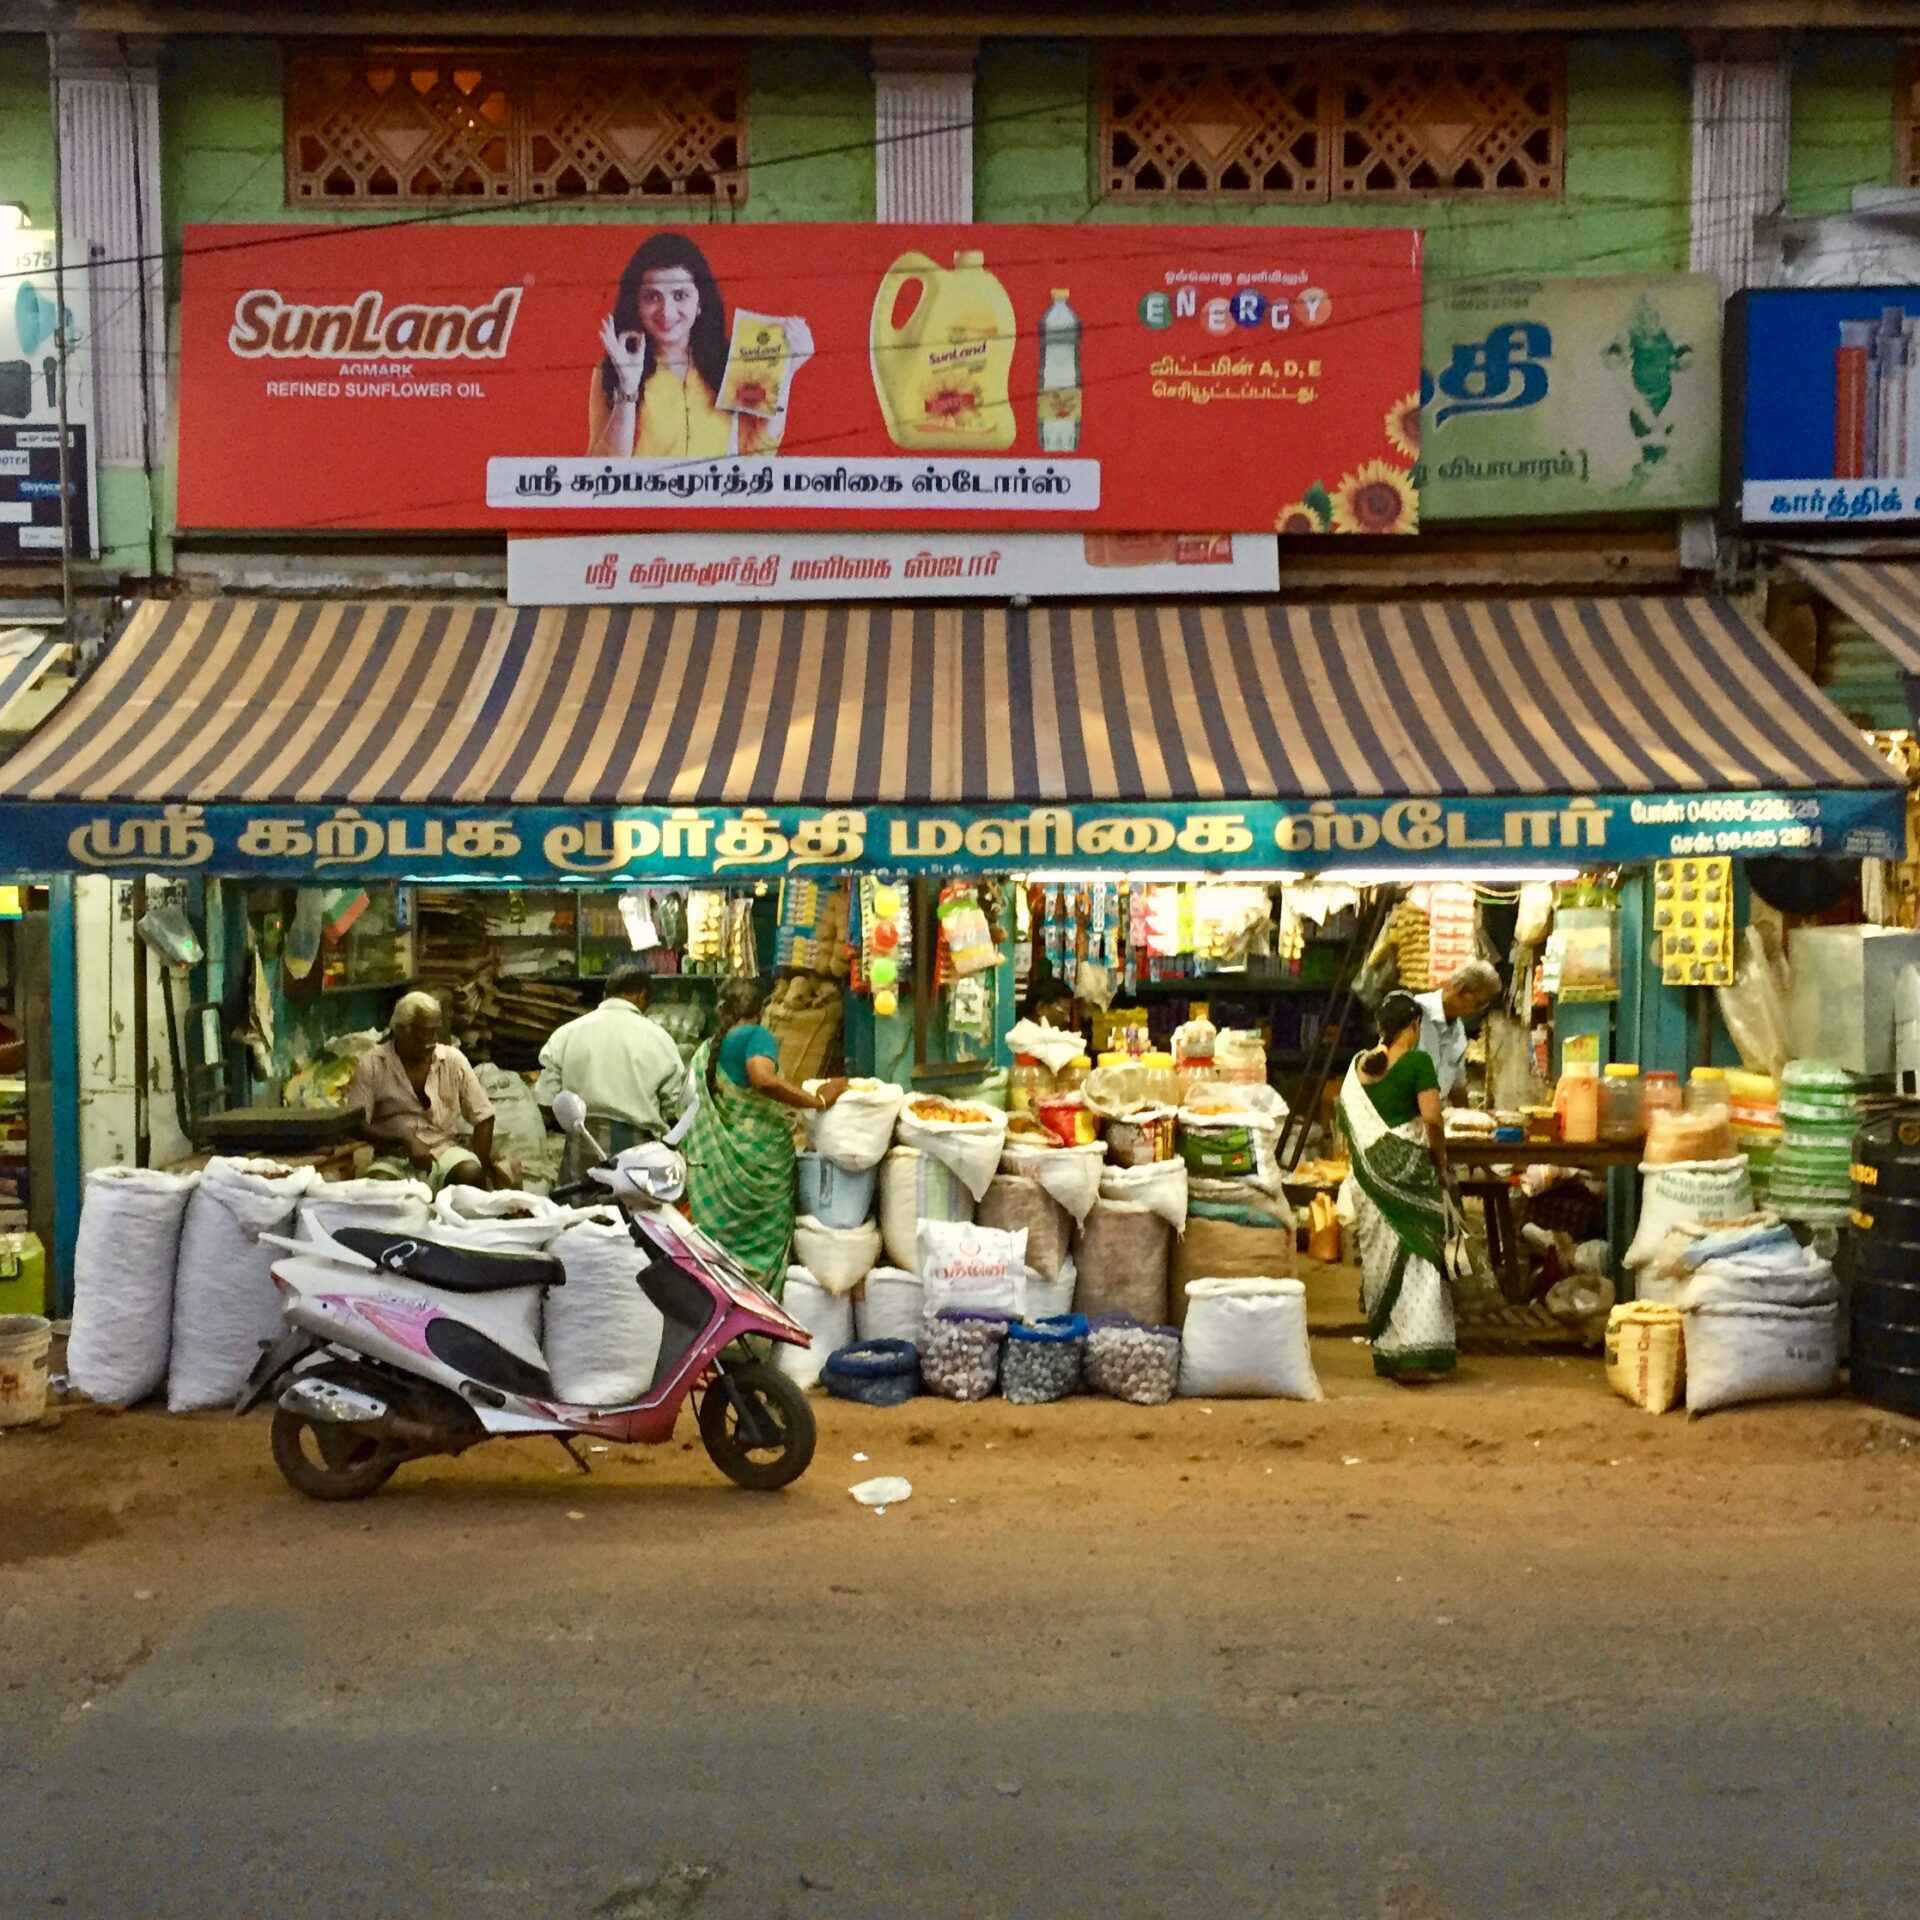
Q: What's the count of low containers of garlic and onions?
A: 4